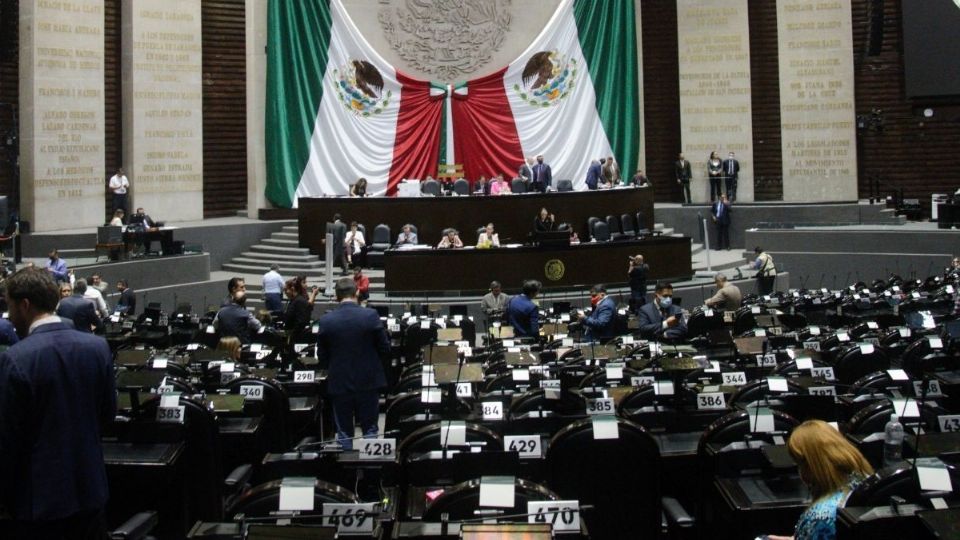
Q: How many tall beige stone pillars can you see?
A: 4